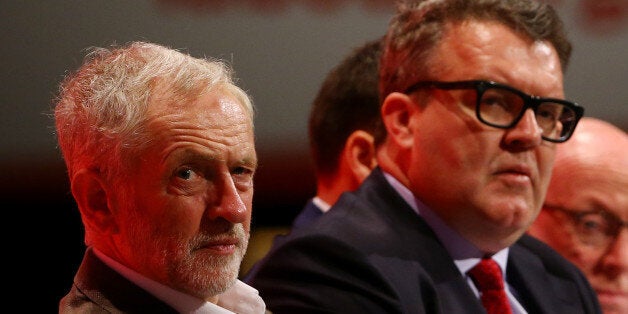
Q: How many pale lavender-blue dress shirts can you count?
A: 1